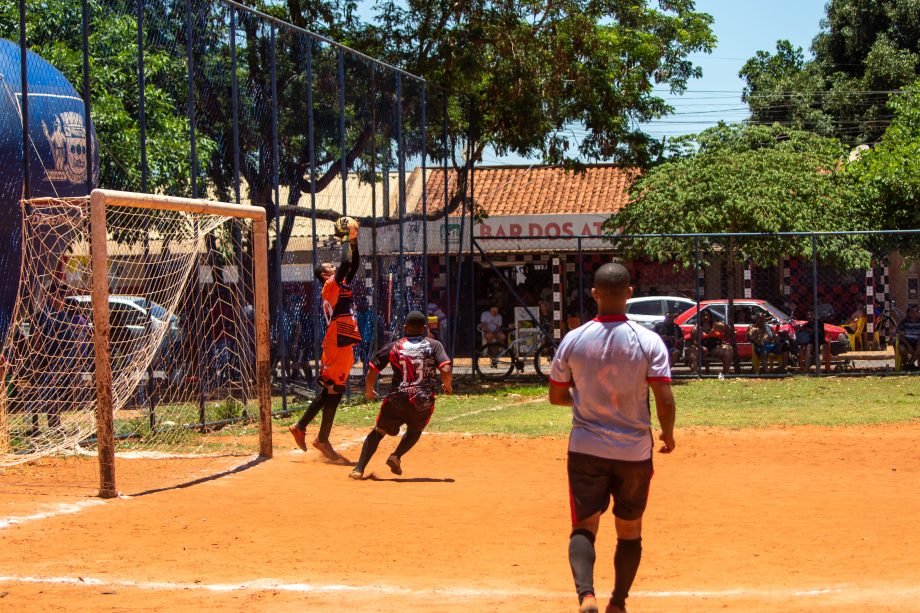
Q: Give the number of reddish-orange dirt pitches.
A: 1